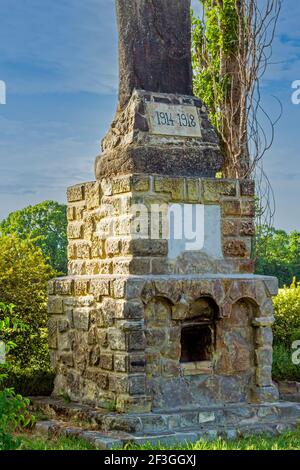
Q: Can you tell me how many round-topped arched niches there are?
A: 3